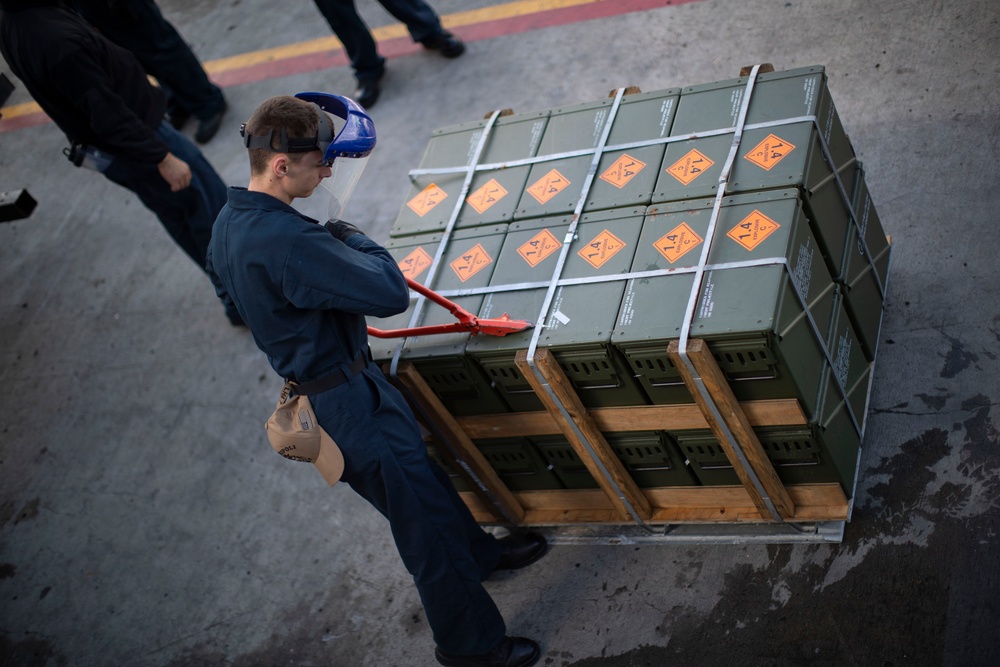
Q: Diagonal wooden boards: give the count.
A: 3